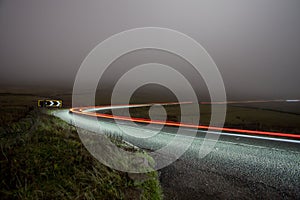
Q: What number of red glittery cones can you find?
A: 0